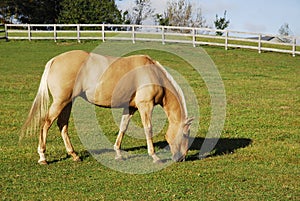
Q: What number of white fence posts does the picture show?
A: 11